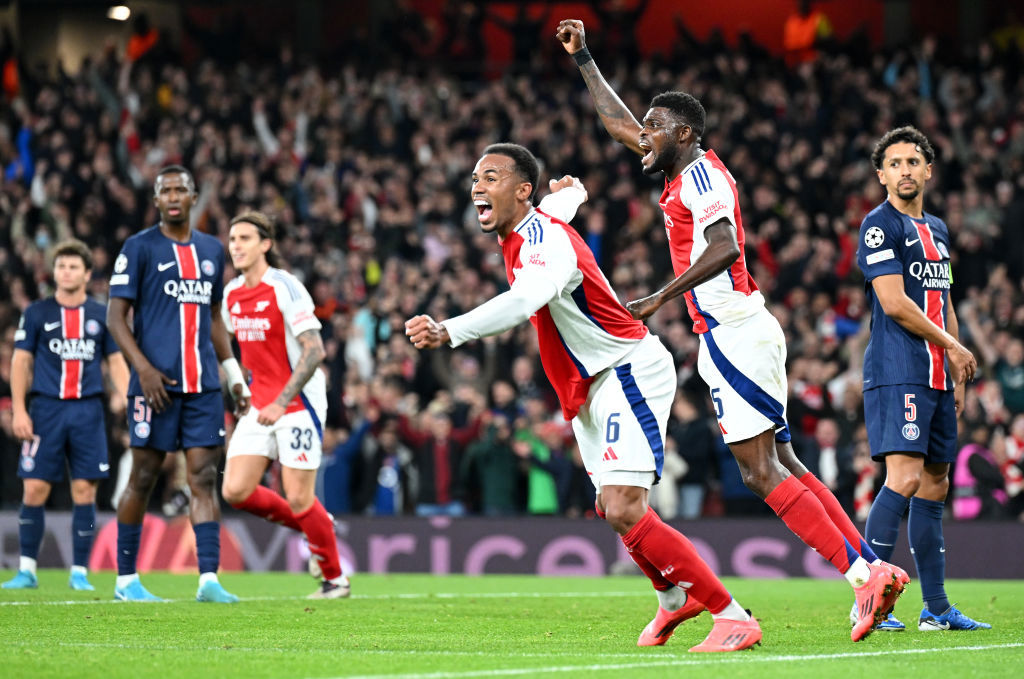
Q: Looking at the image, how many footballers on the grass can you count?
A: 6